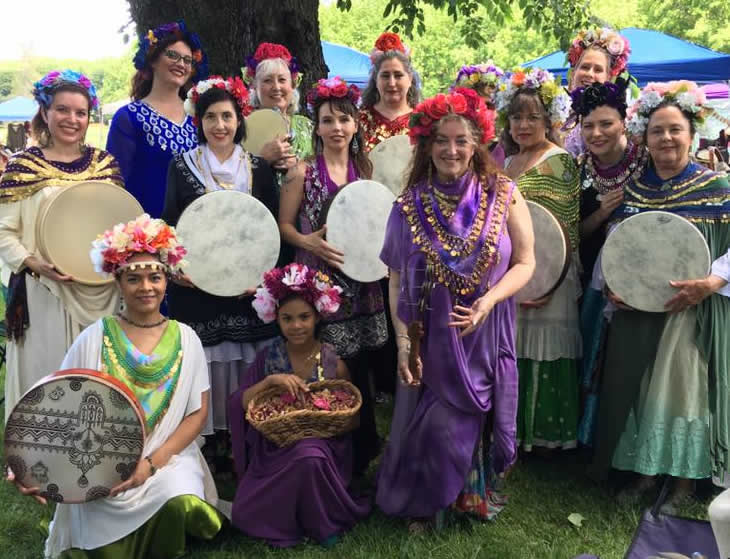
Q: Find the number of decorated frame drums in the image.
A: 1